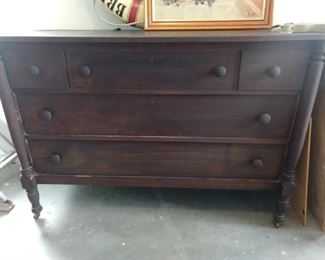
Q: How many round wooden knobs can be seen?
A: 8